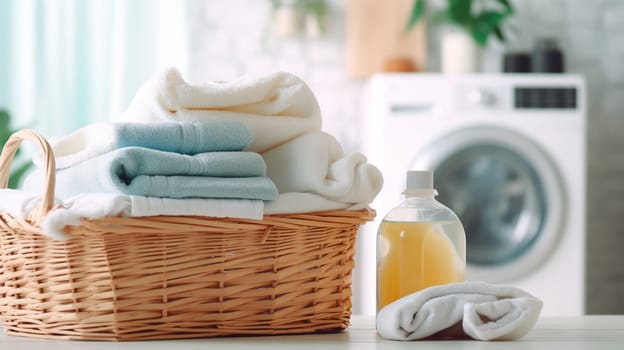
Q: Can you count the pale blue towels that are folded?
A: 2